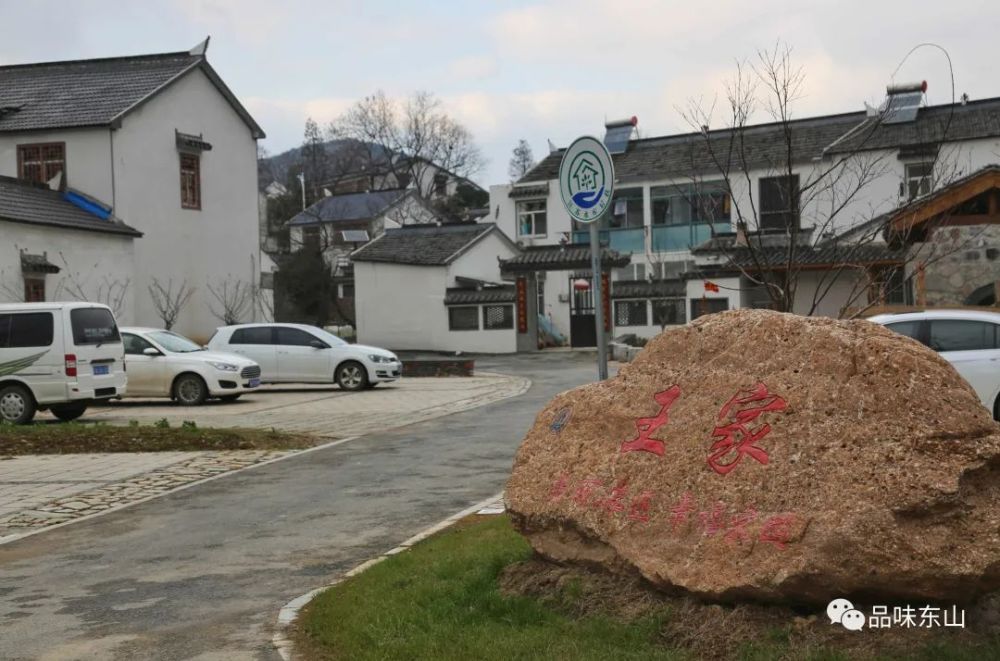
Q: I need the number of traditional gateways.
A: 1